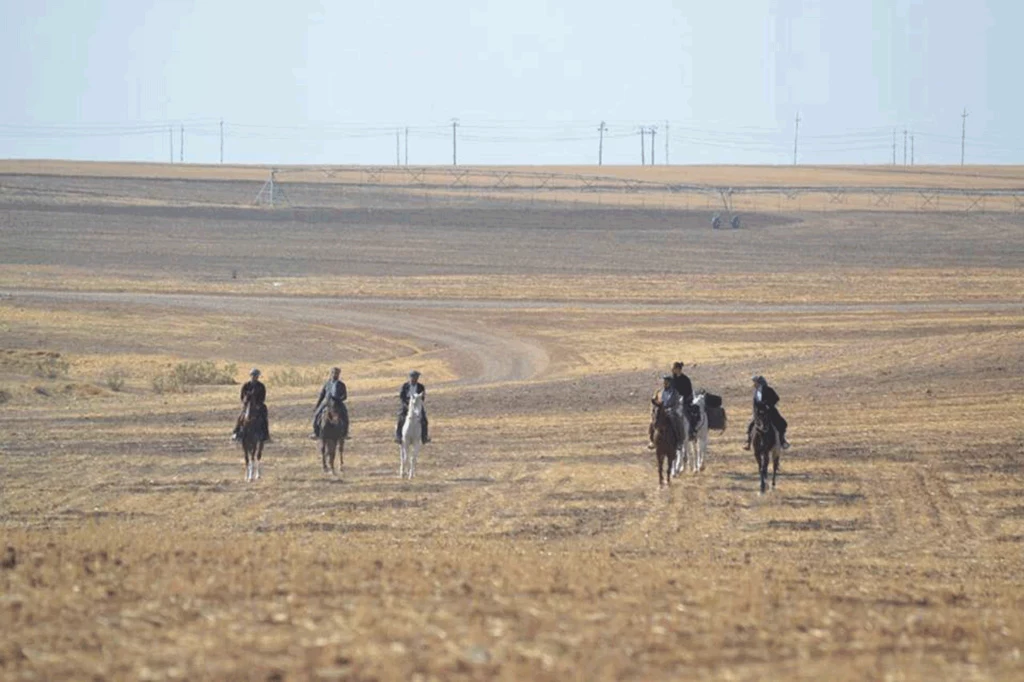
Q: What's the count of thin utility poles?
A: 15